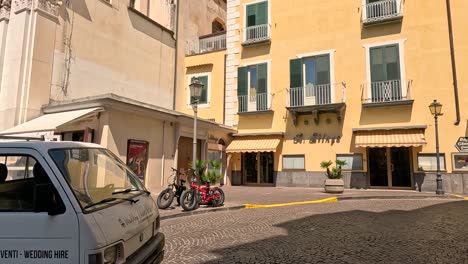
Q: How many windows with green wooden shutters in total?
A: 6